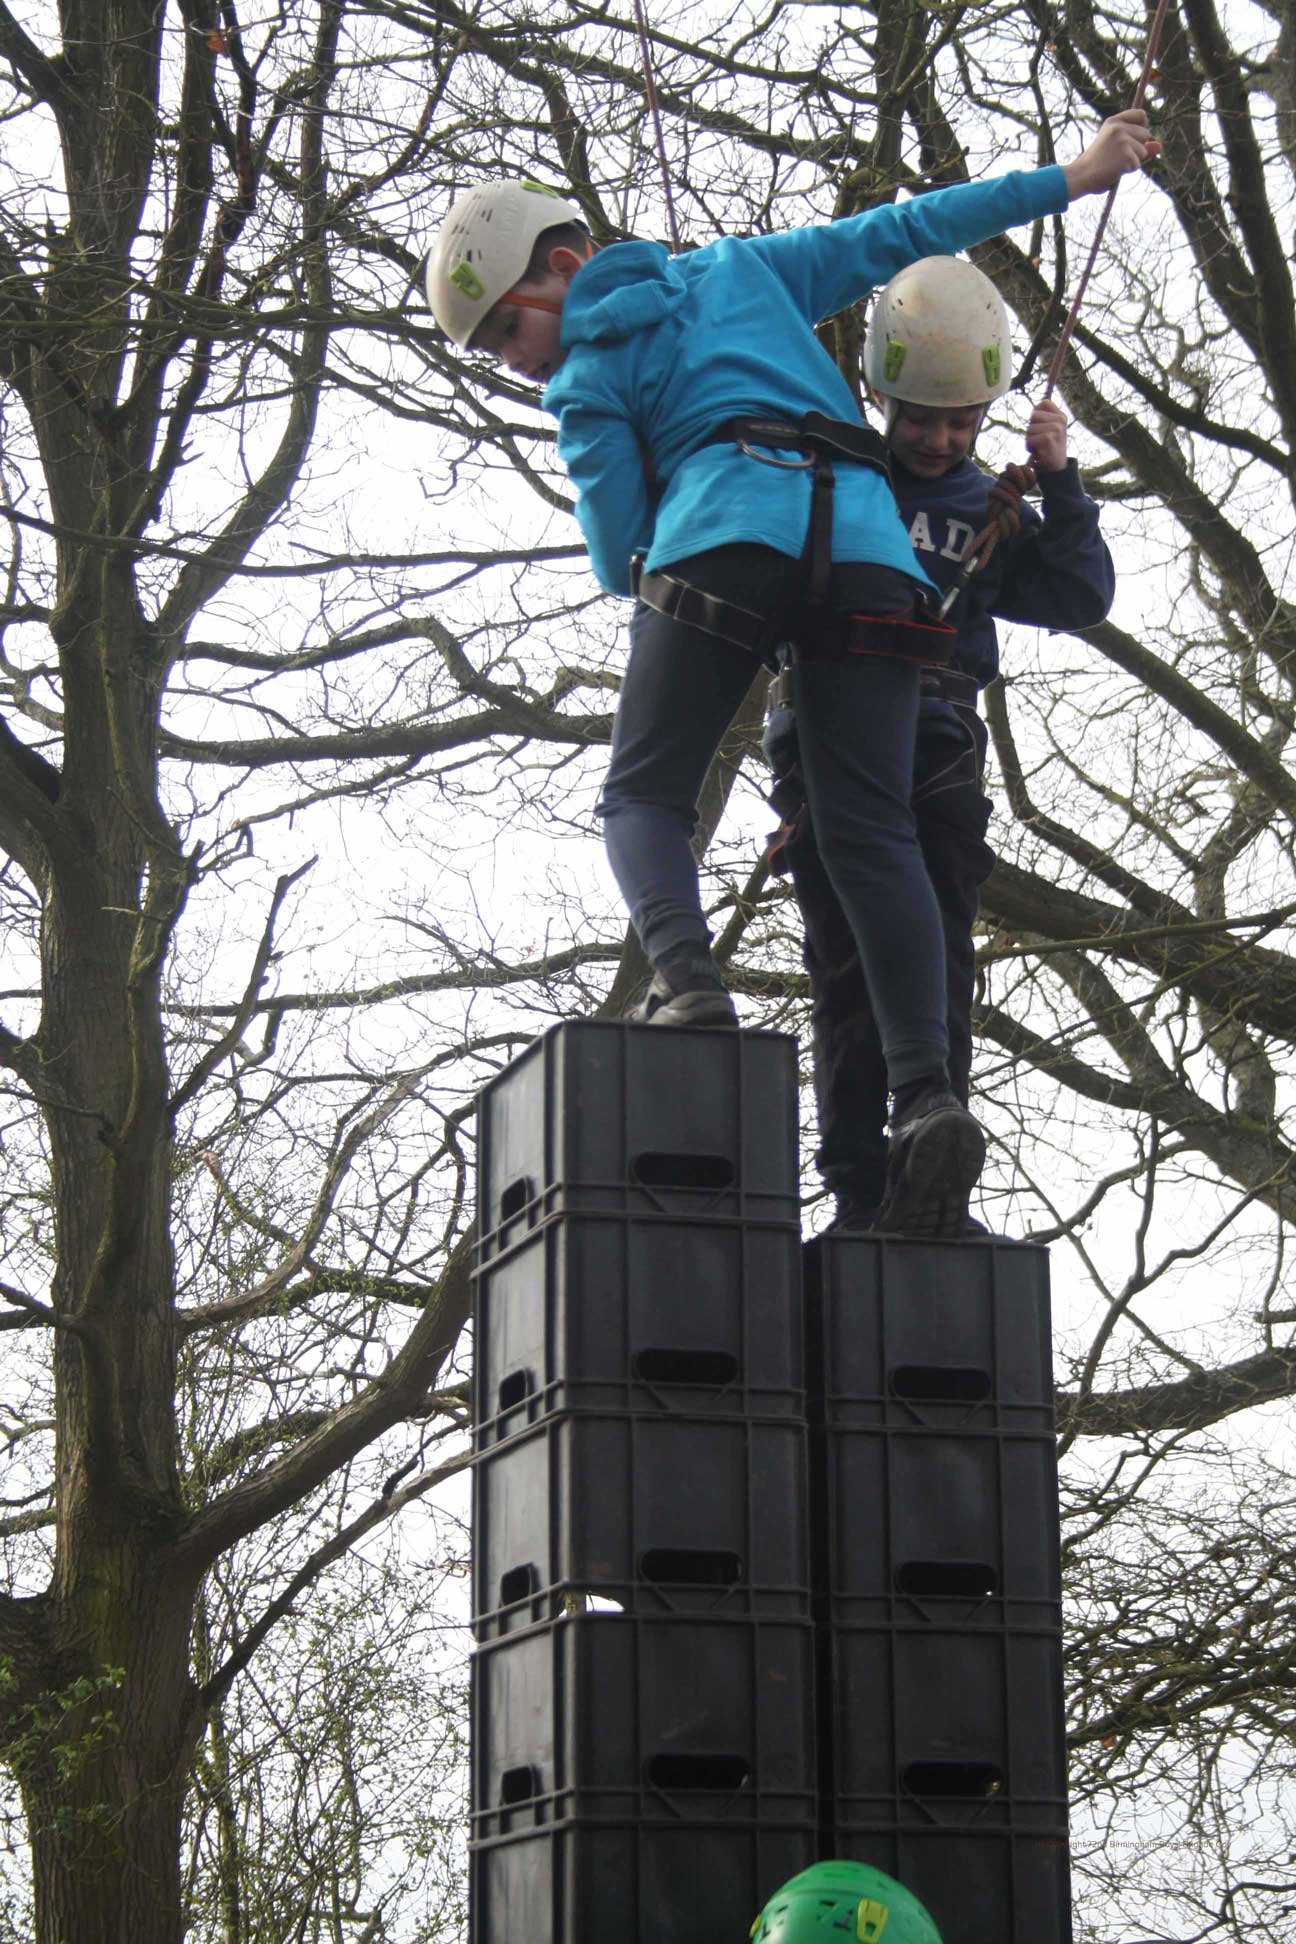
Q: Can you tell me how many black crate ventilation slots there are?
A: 11